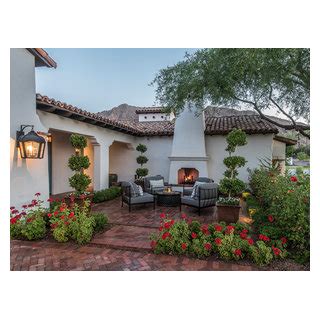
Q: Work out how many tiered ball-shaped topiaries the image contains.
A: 3